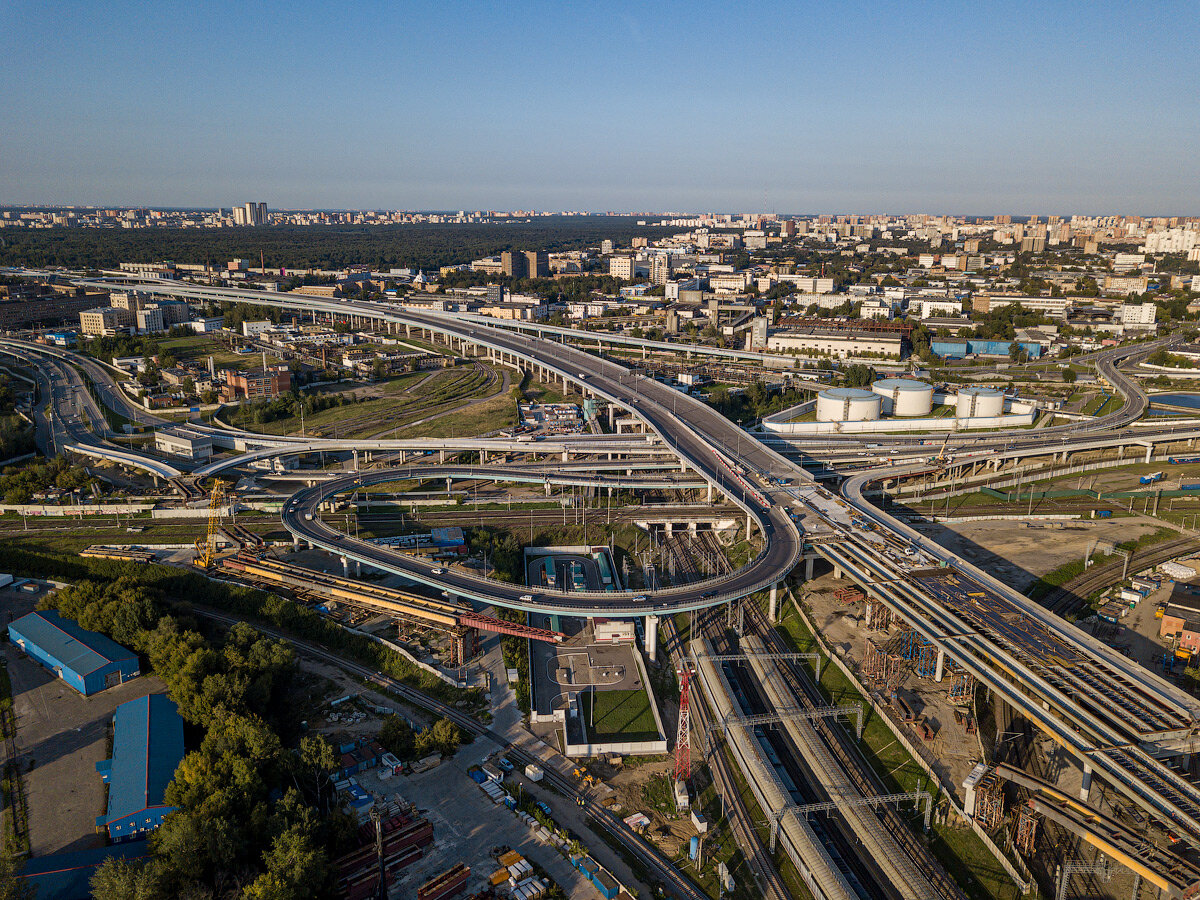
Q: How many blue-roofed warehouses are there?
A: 3